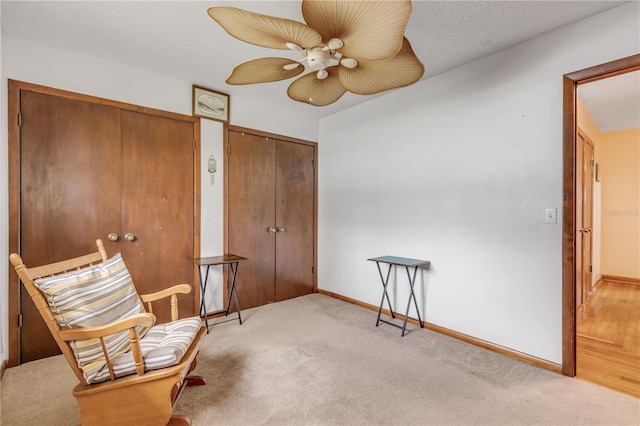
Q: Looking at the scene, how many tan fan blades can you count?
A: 5